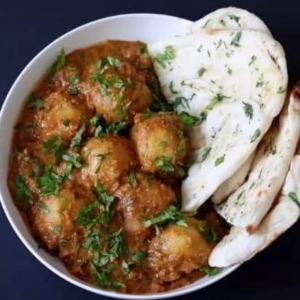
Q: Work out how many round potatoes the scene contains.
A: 7